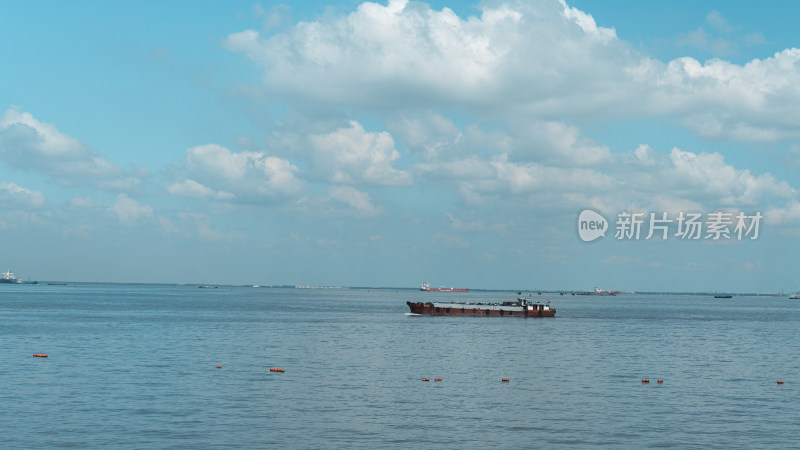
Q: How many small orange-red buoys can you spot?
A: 9